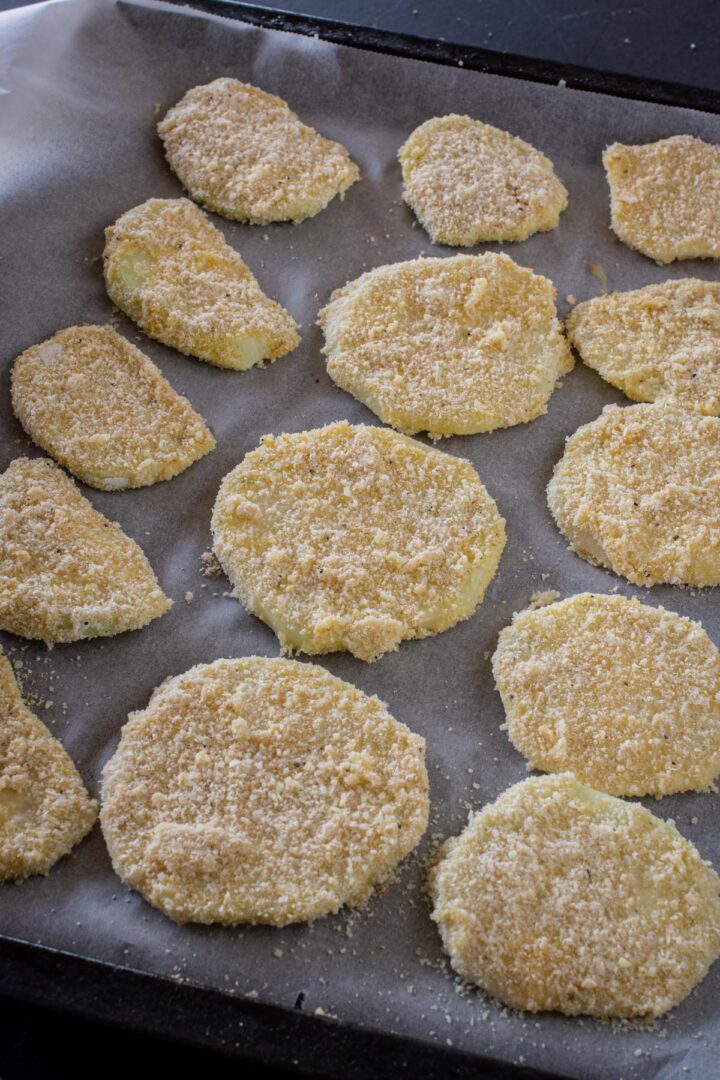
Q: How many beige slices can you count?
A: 14